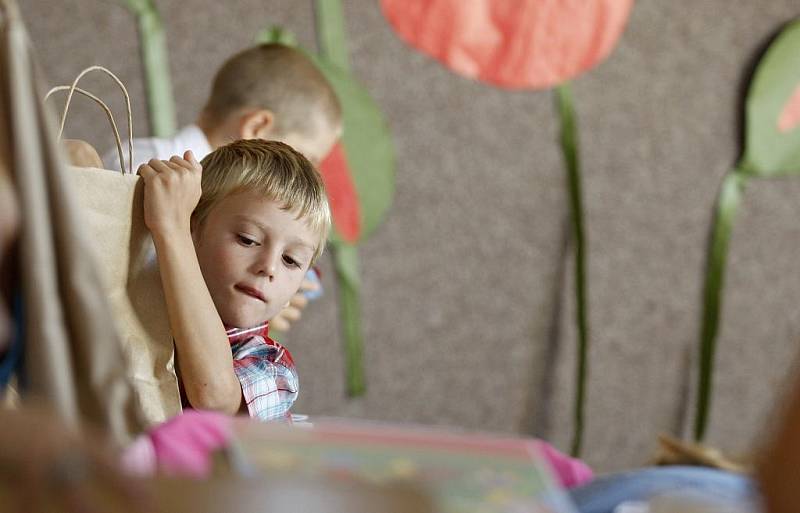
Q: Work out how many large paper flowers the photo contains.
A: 3